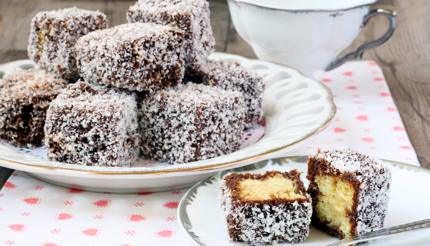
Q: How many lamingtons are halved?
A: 1